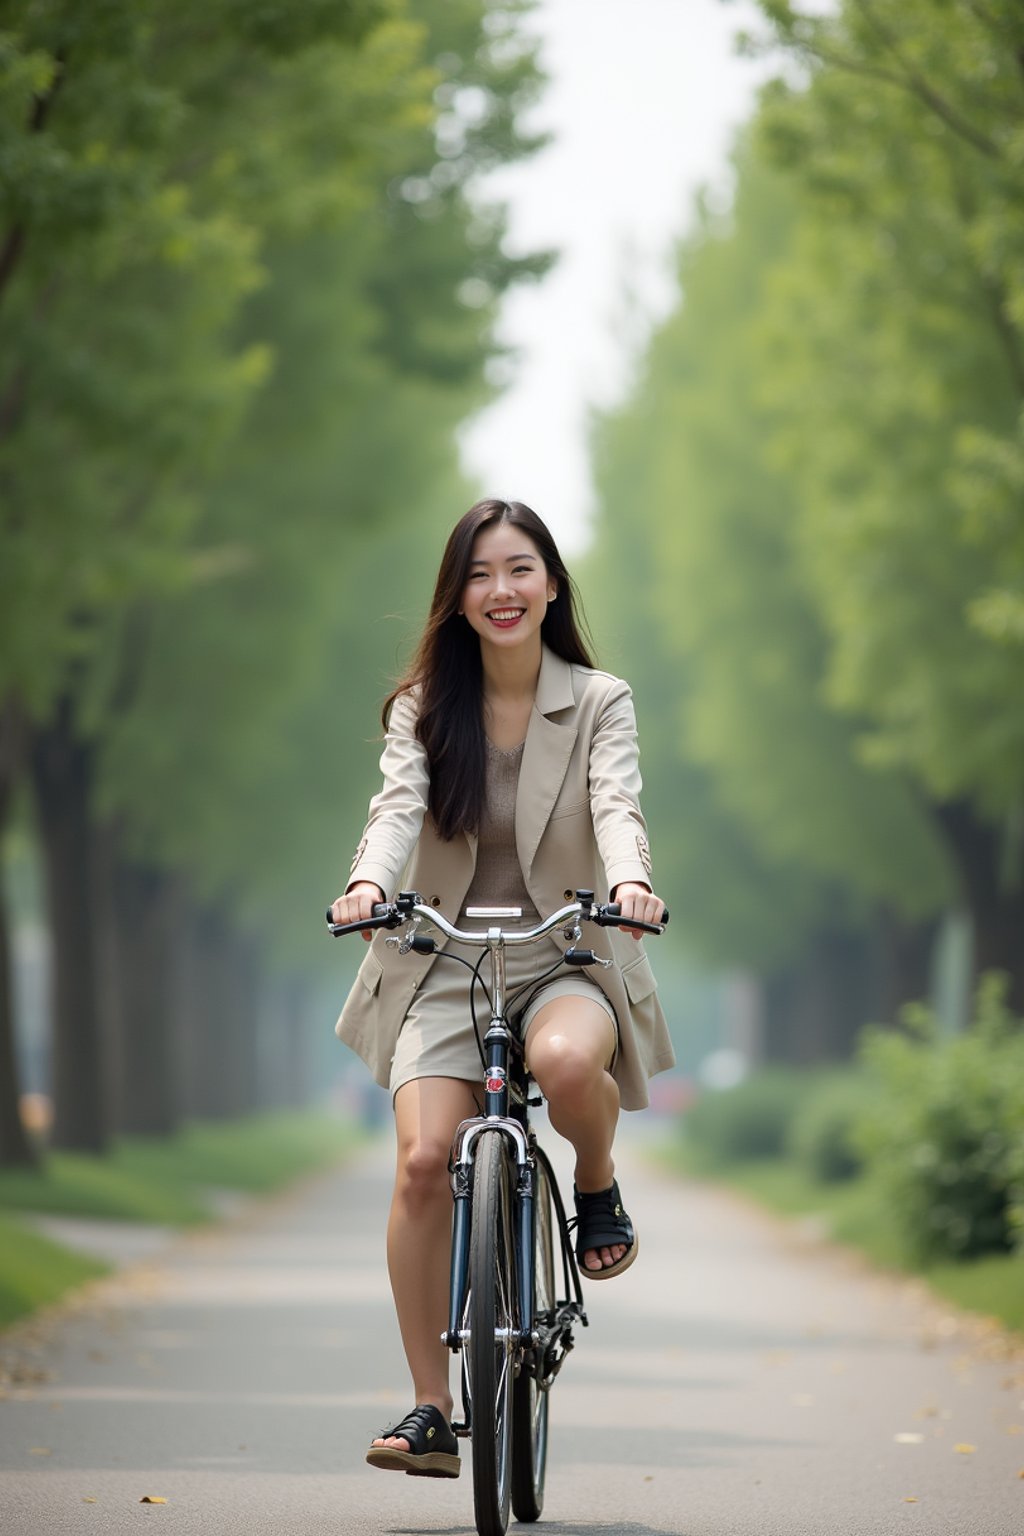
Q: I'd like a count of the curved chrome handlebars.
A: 1